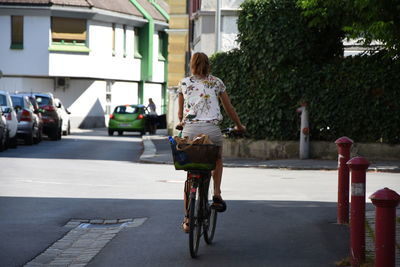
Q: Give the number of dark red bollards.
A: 3